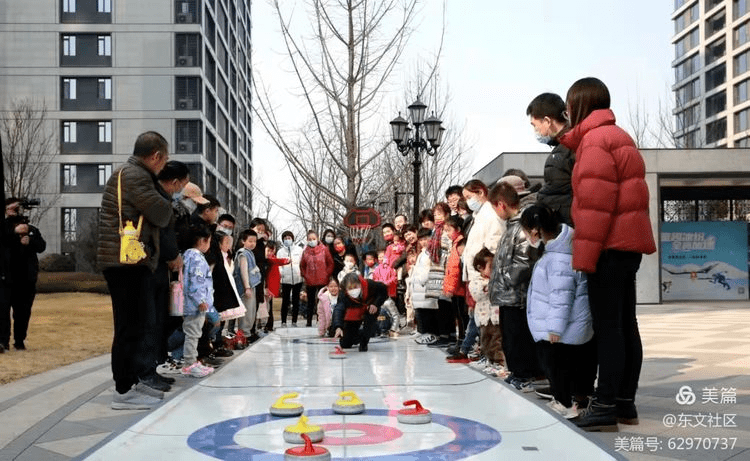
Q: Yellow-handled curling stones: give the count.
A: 3